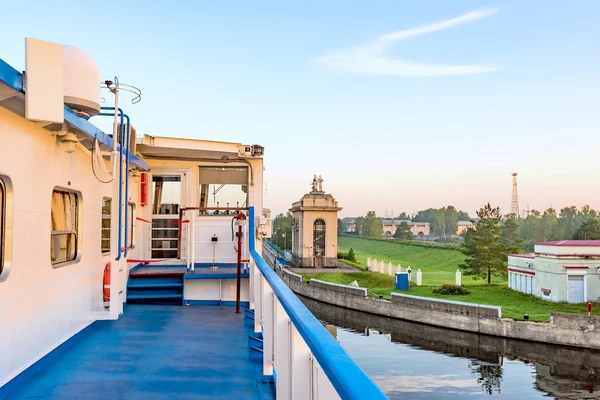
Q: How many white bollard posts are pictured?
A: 8